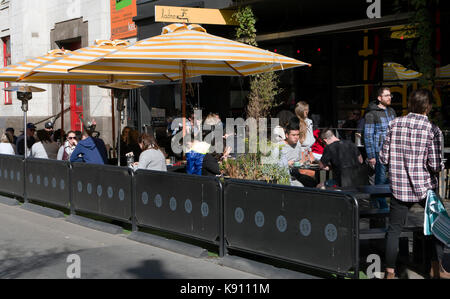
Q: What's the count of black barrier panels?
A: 5